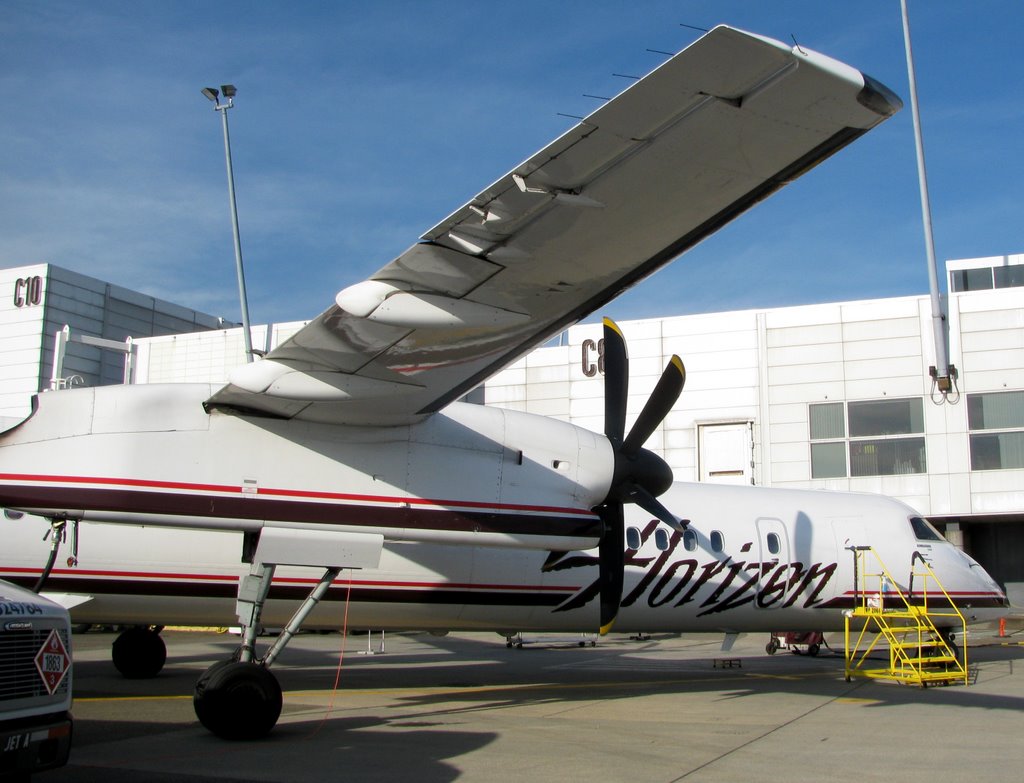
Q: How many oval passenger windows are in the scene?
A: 5